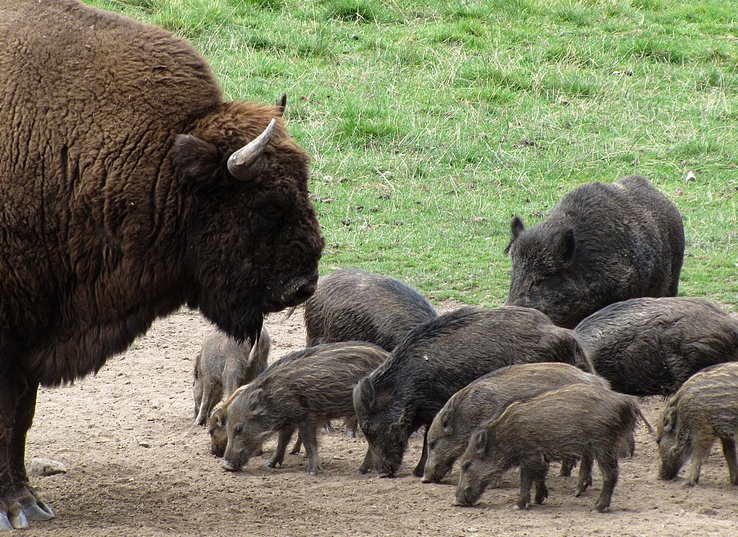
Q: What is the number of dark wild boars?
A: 4